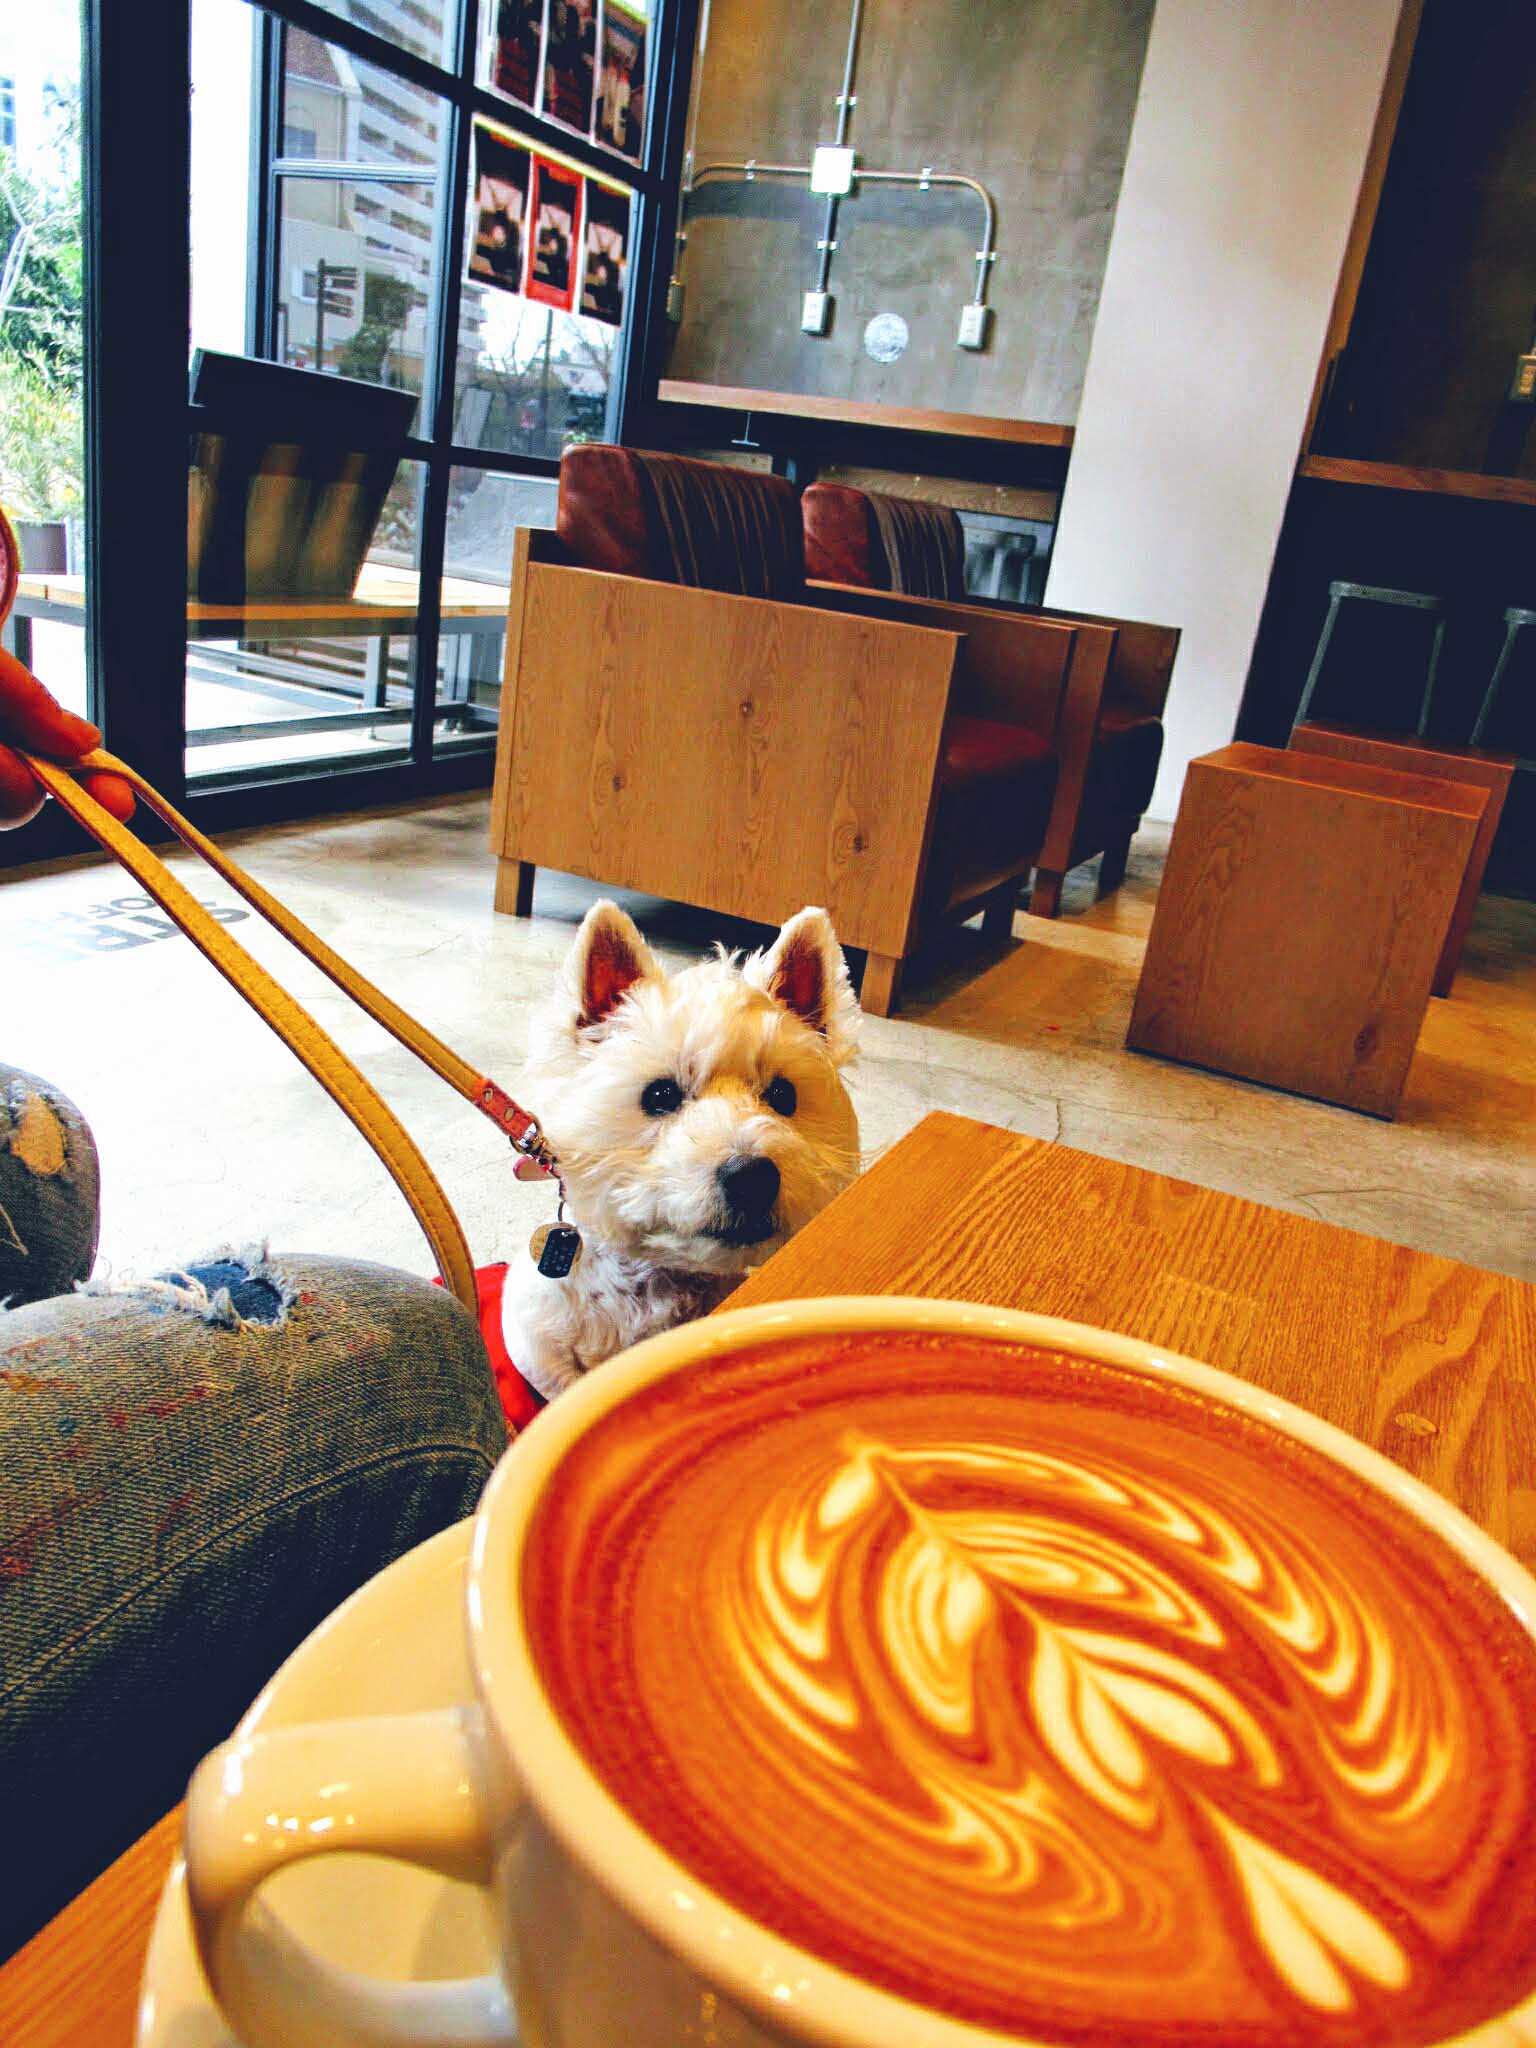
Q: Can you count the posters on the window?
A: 6